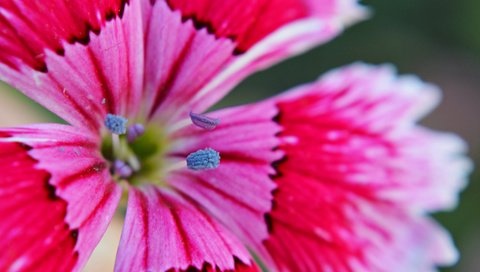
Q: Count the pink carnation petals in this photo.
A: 5